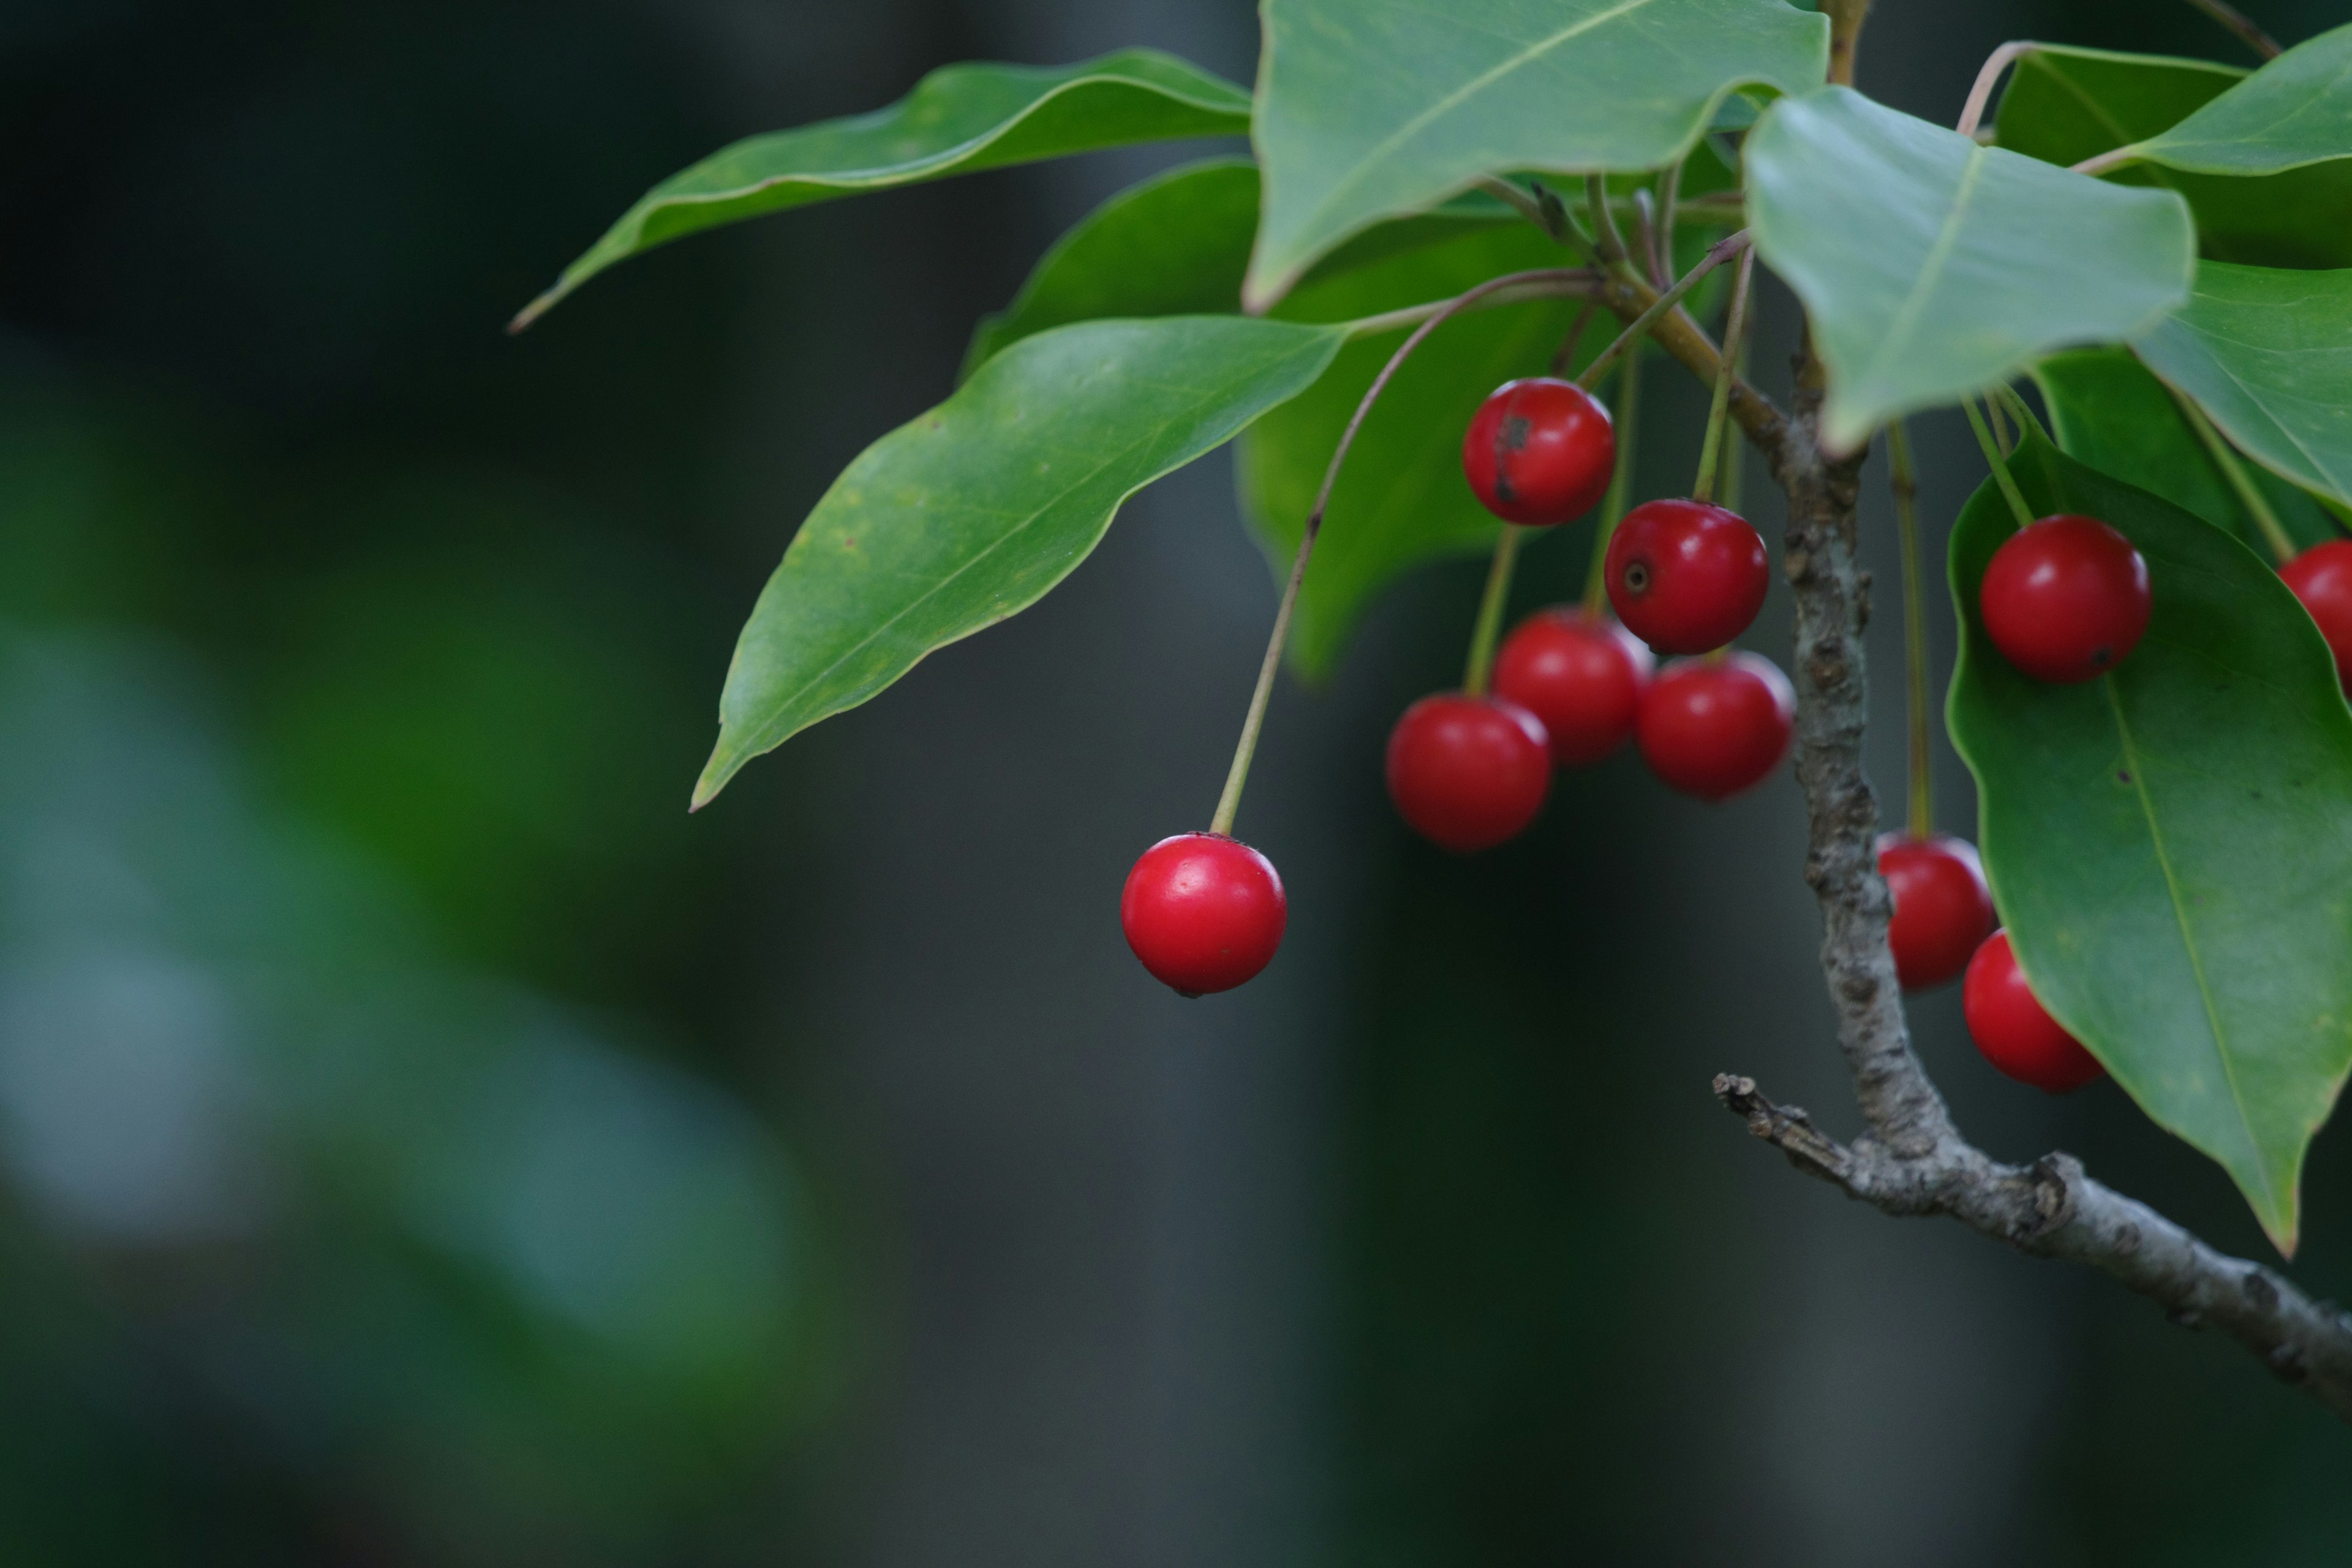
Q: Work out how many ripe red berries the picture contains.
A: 10